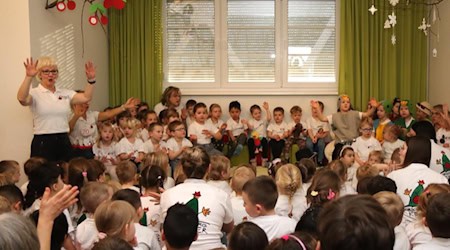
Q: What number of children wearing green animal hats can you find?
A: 2